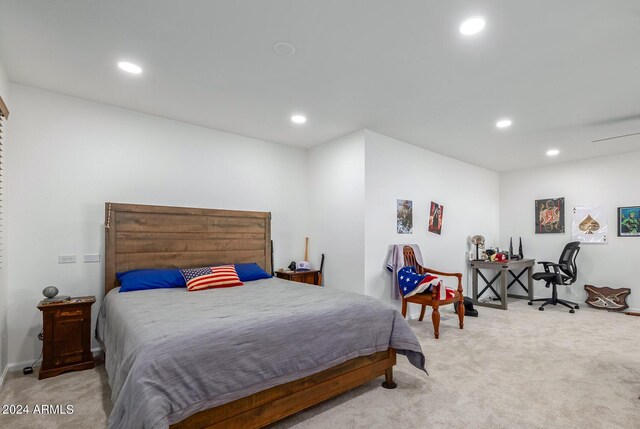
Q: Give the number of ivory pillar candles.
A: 0